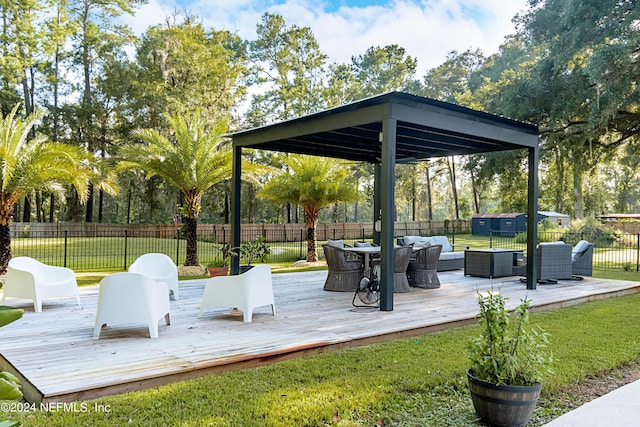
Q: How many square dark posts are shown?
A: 4